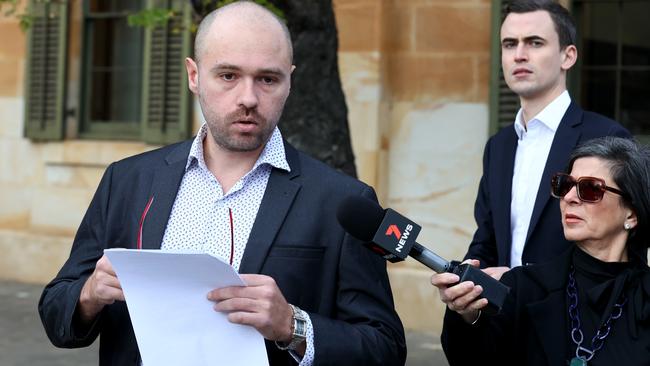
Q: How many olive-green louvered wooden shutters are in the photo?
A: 3